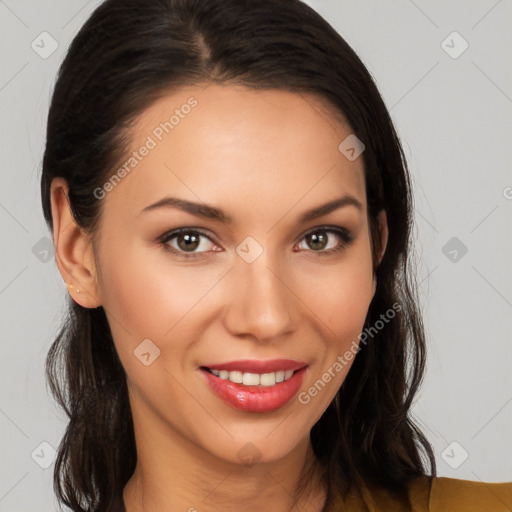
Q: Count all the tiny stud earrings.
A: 2